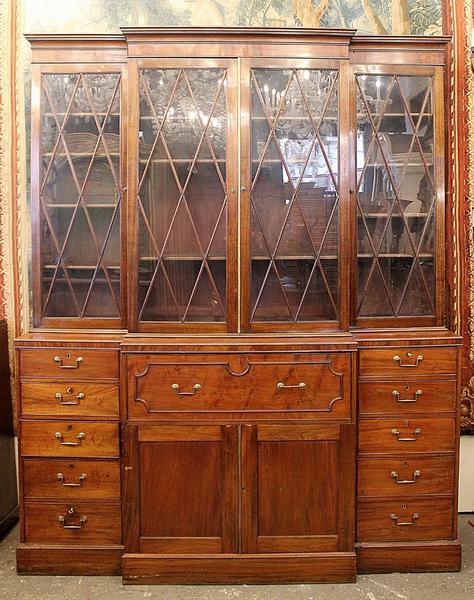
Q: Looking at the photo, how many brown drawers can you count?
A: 11